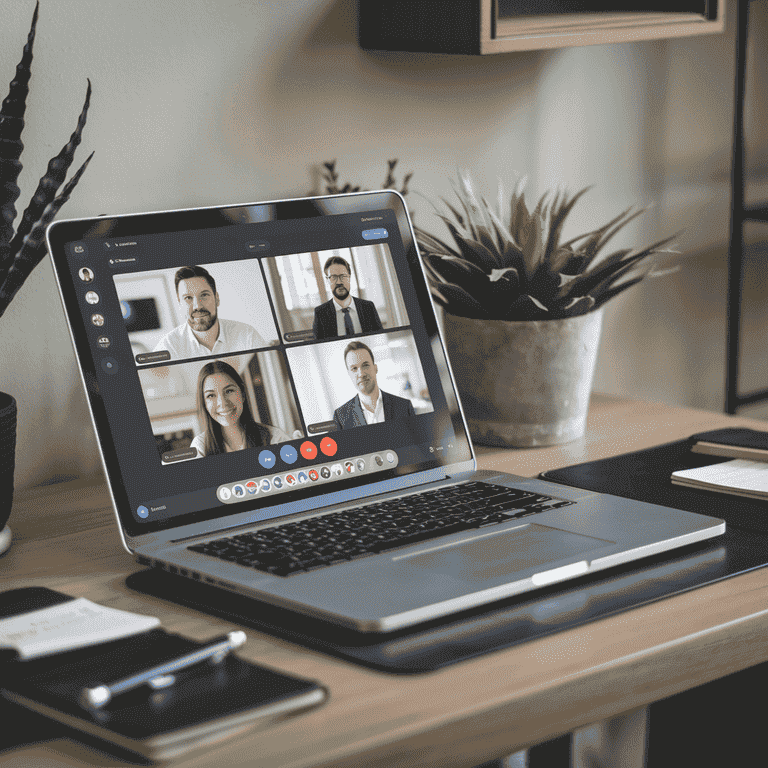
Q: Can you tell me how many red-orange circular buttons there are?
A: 2